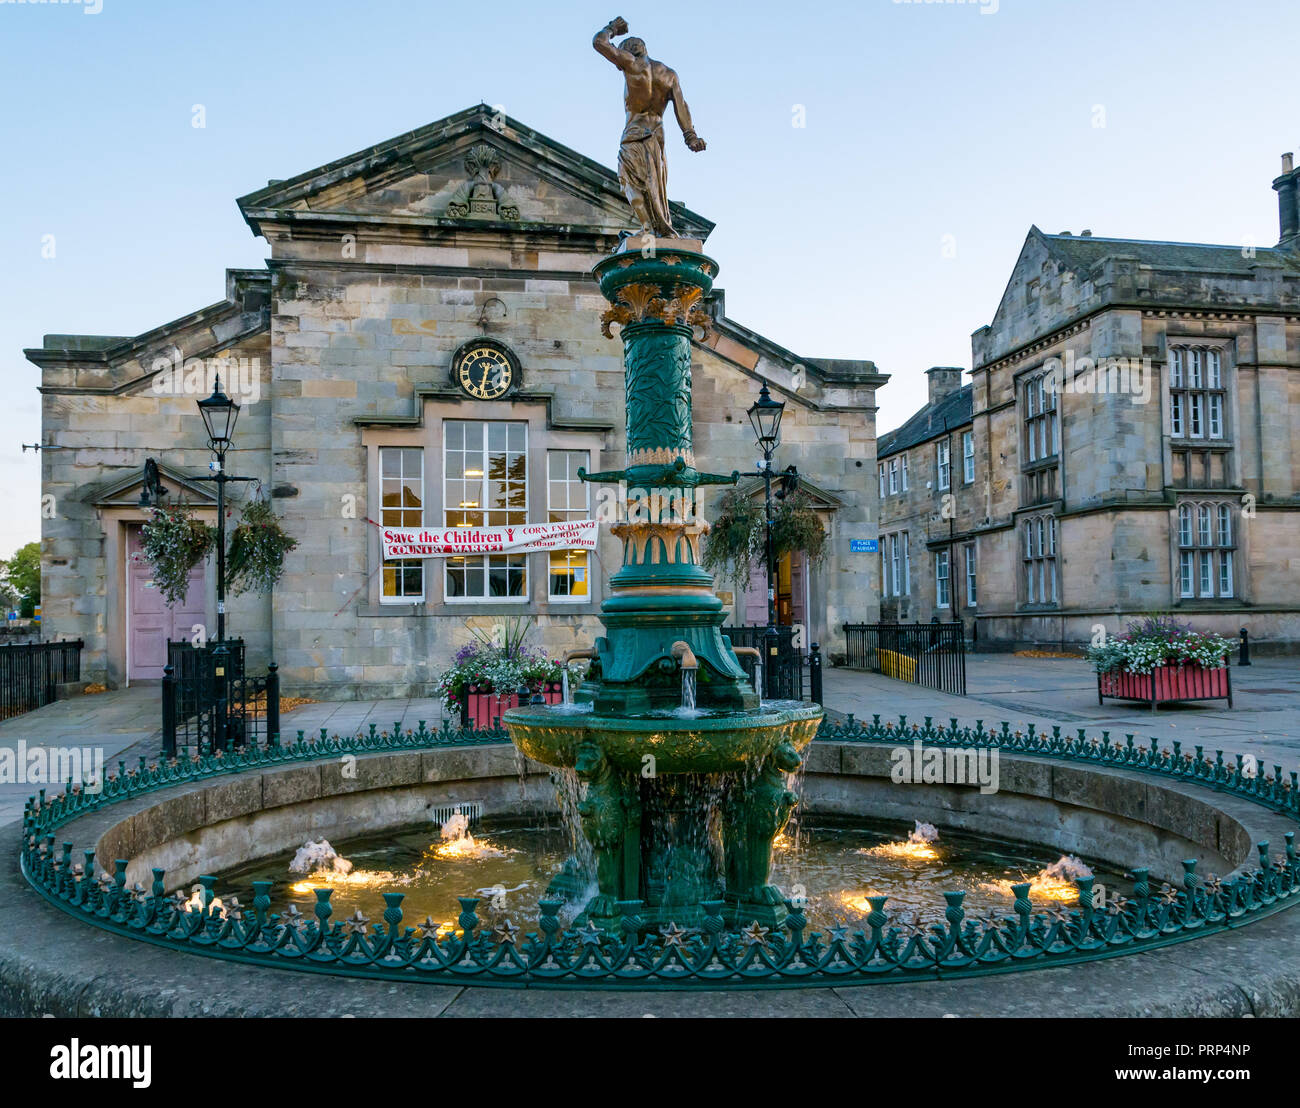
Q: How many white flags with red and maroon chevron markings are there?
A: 0